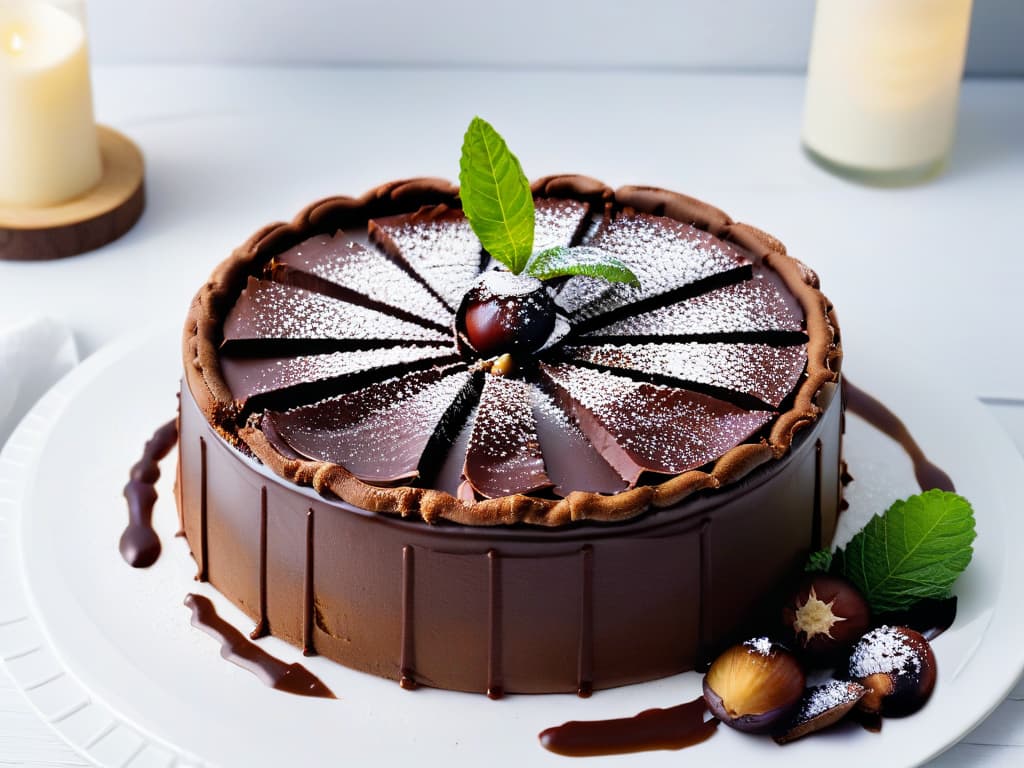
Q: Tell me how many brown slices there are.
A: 11